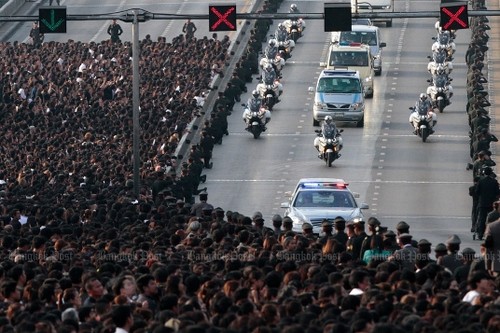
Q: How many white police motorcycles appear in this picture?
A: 11